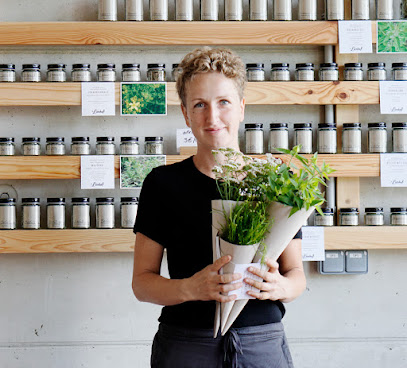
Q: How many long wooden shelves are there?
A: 4